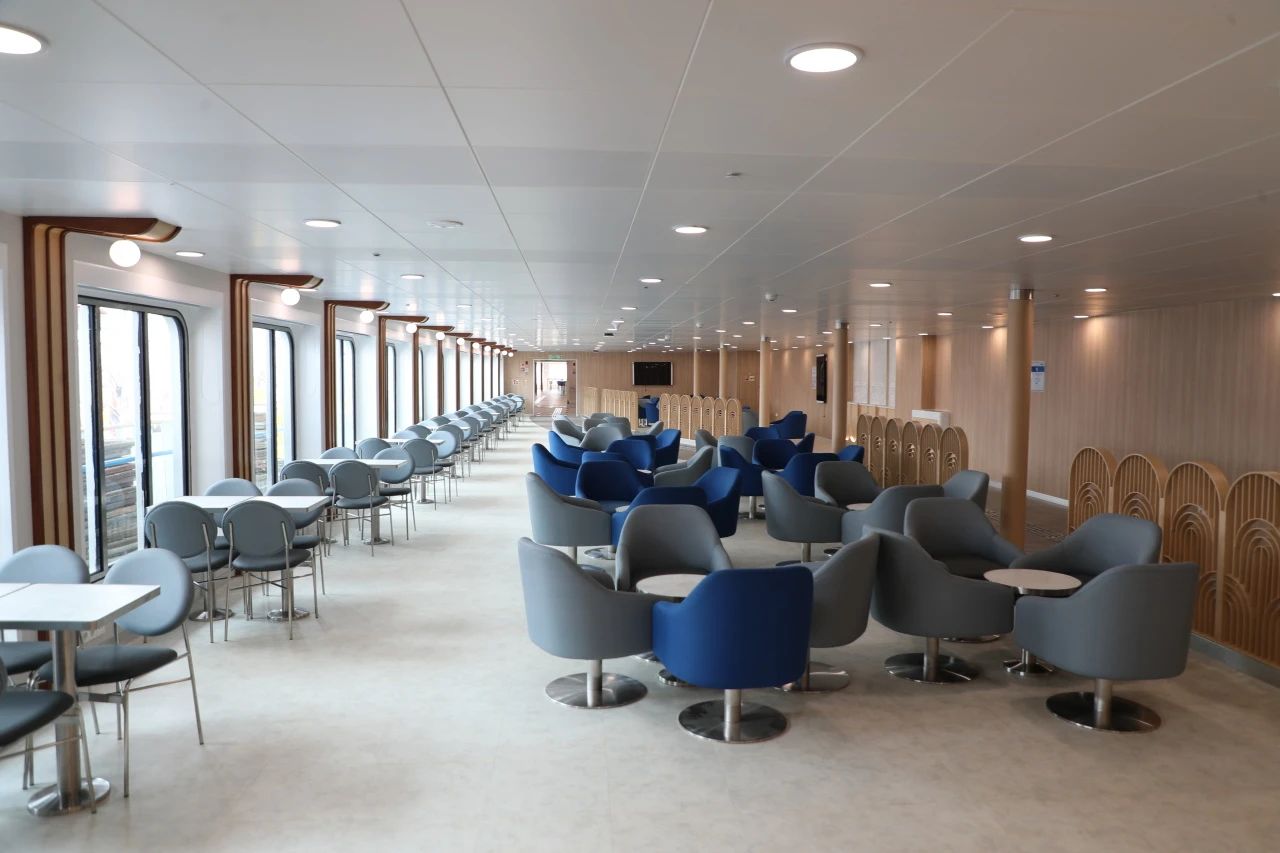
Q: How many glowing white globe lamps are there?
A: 11